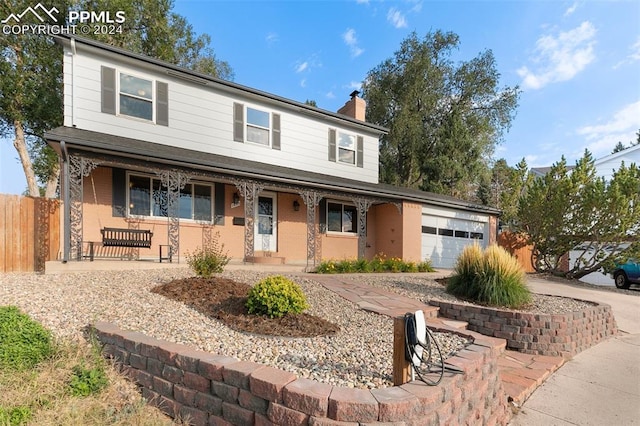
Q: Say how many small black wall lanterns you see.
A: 2